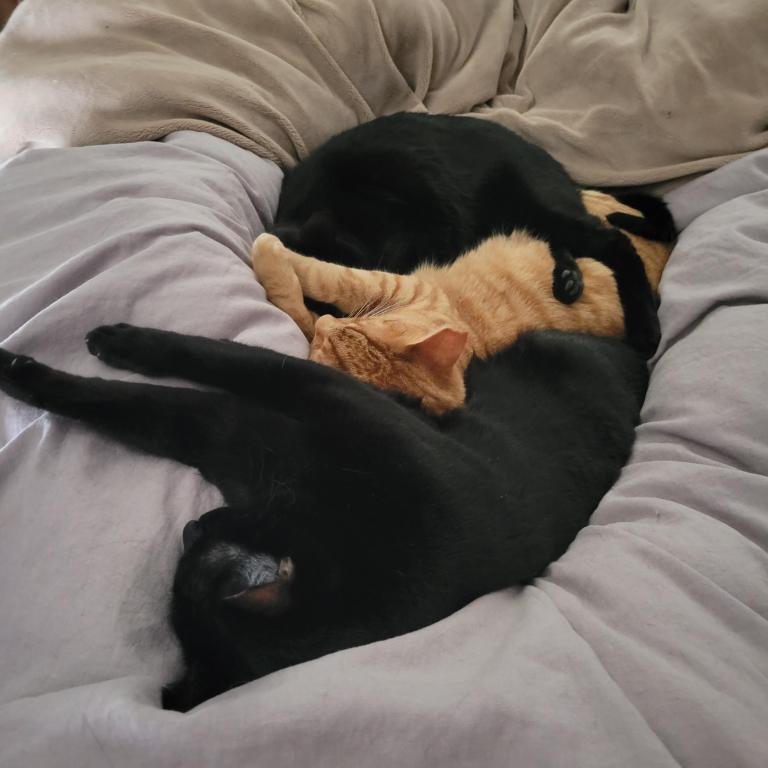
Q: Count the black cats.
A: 2